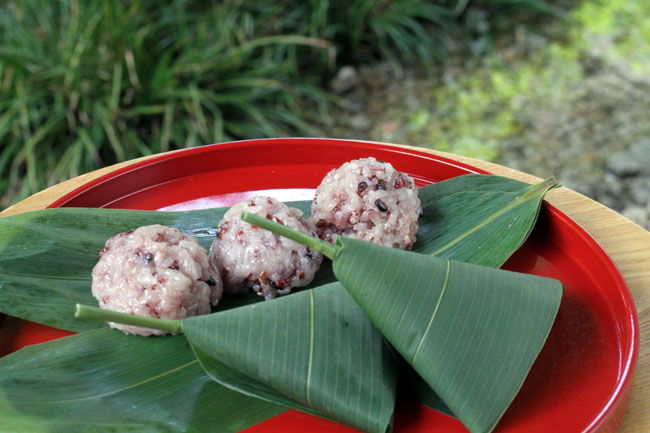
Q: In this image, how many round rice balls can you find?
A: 3